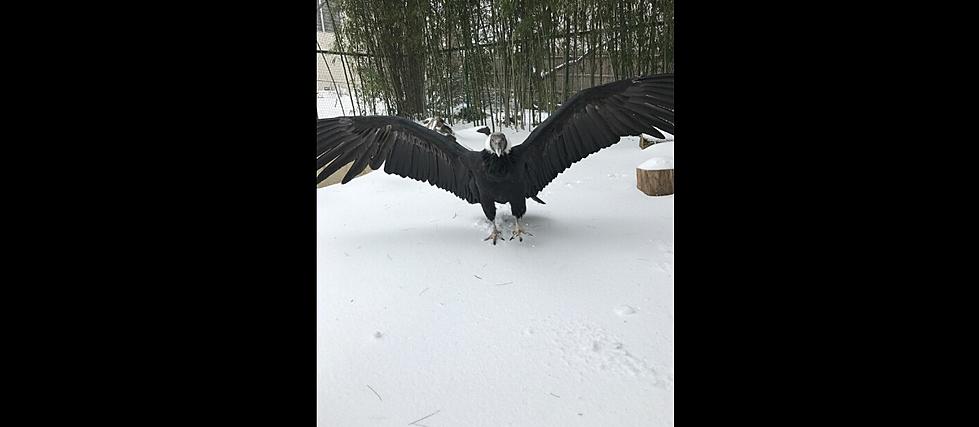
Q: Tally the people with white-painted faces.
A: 0